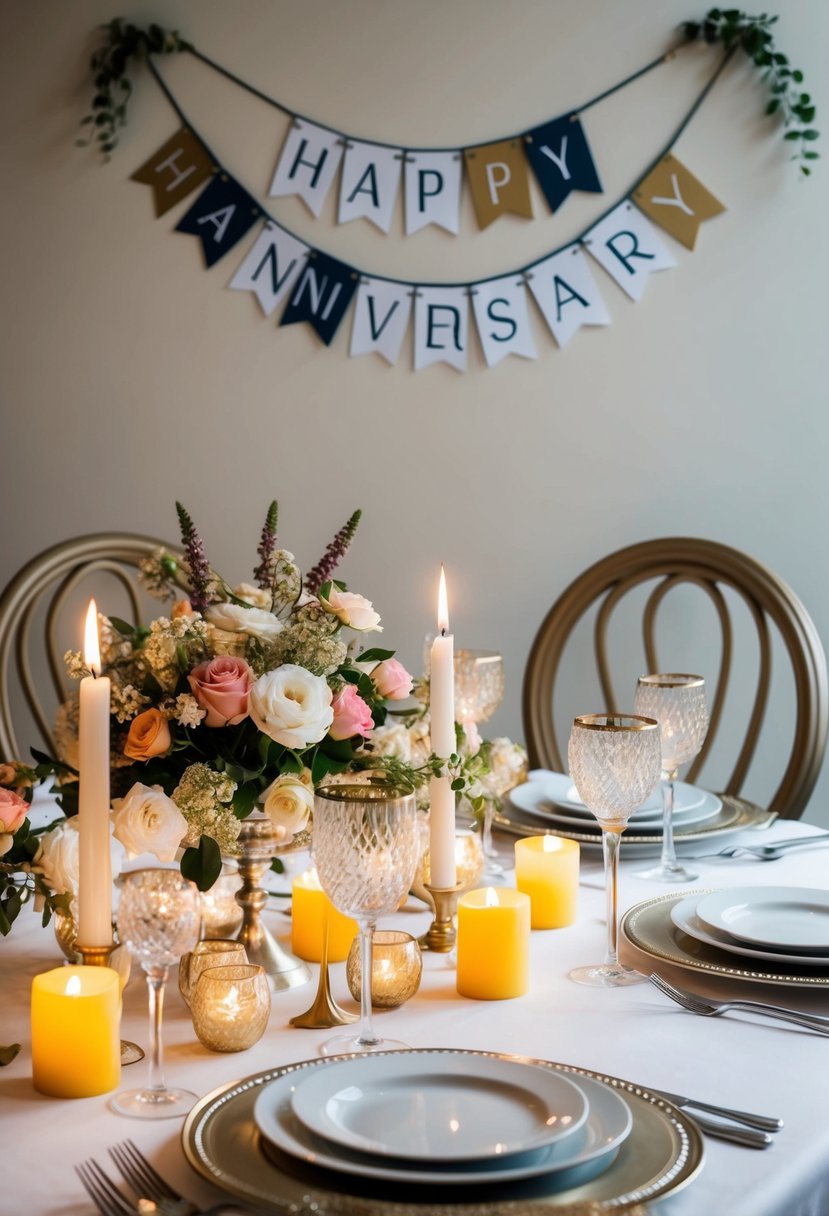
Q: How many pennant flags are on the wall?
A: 15